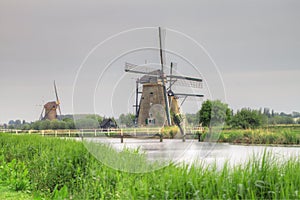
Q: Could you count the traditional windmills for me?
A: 3